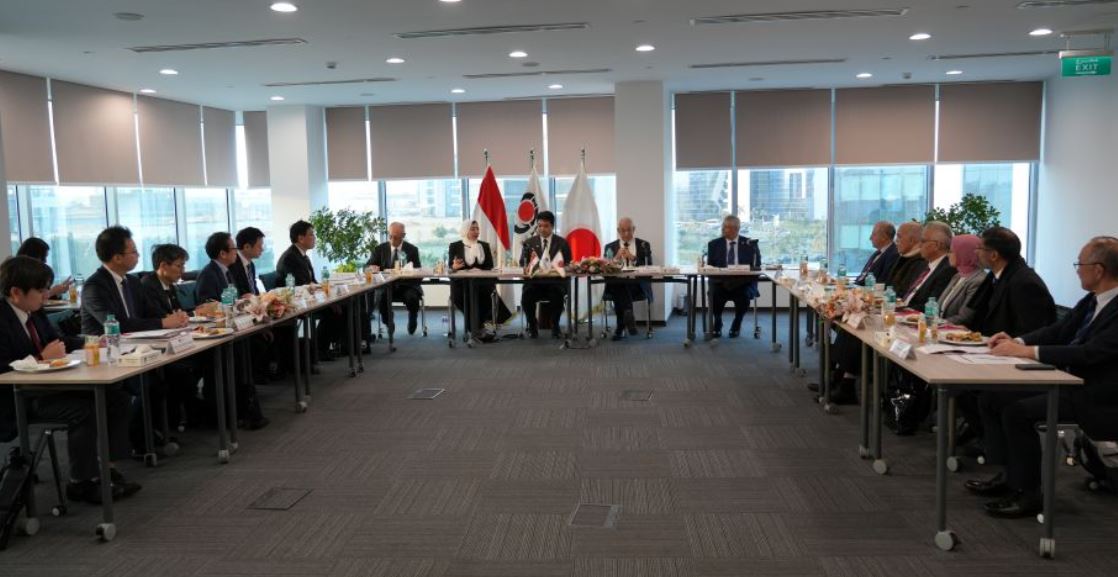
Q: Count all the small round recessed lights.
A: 14